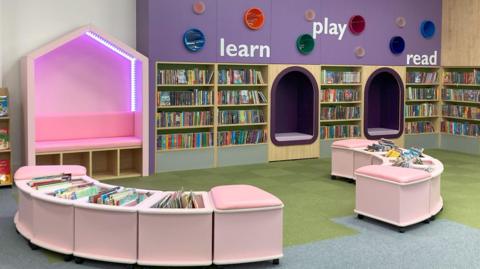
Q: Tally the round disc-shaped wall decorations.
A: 10